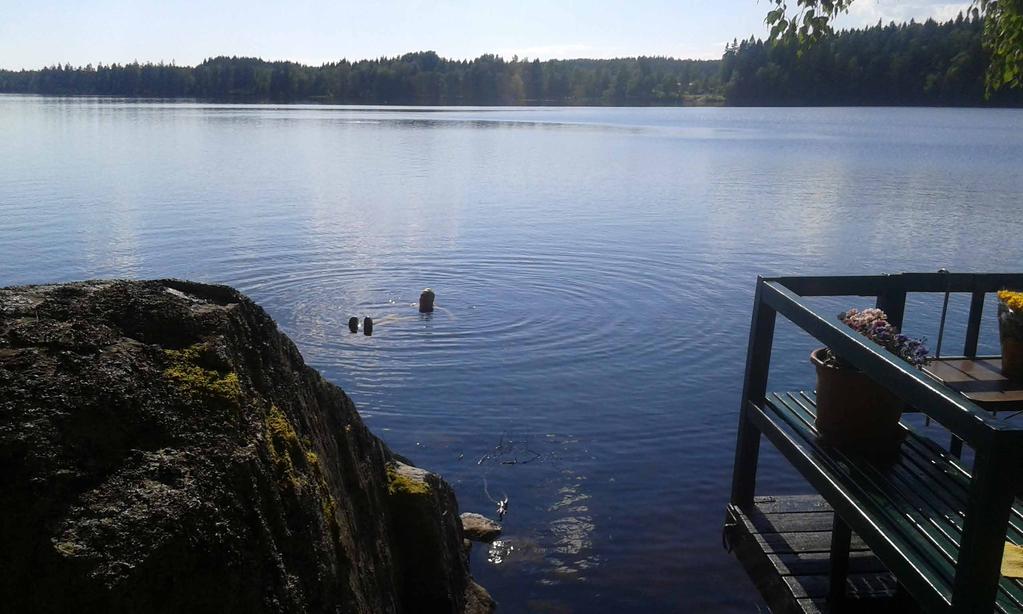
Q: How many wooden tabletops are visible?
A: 1